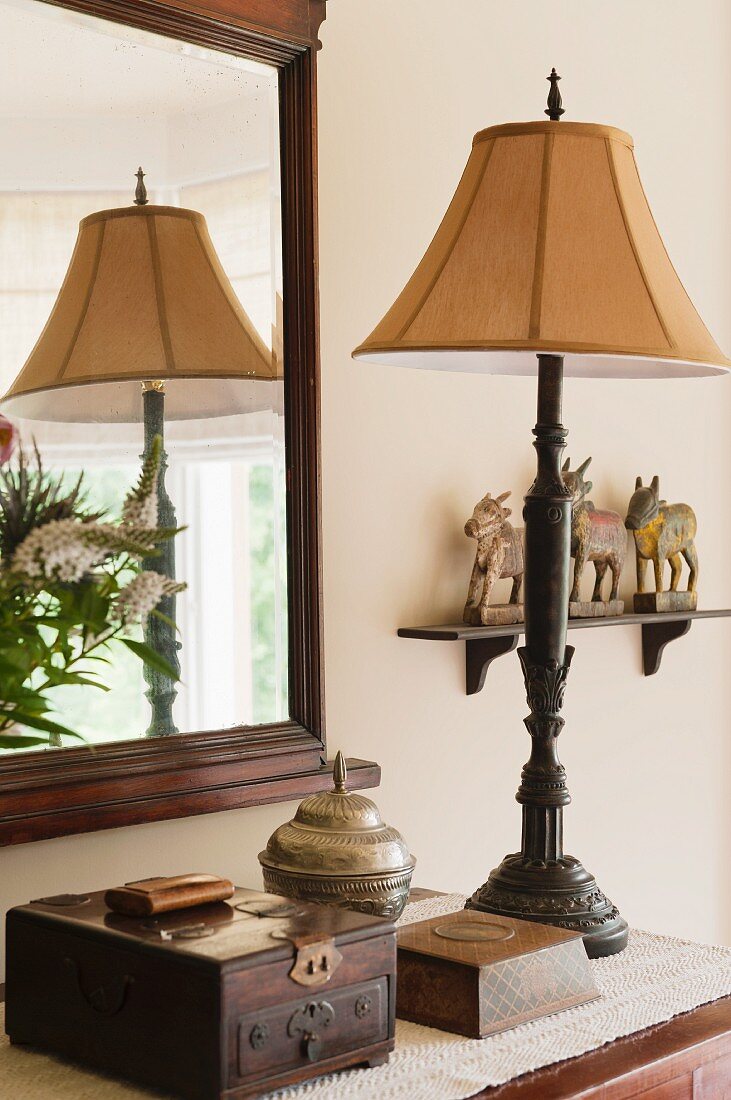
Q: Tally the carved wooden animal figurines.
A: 3